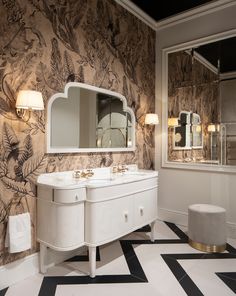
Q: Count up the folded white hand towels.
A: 1